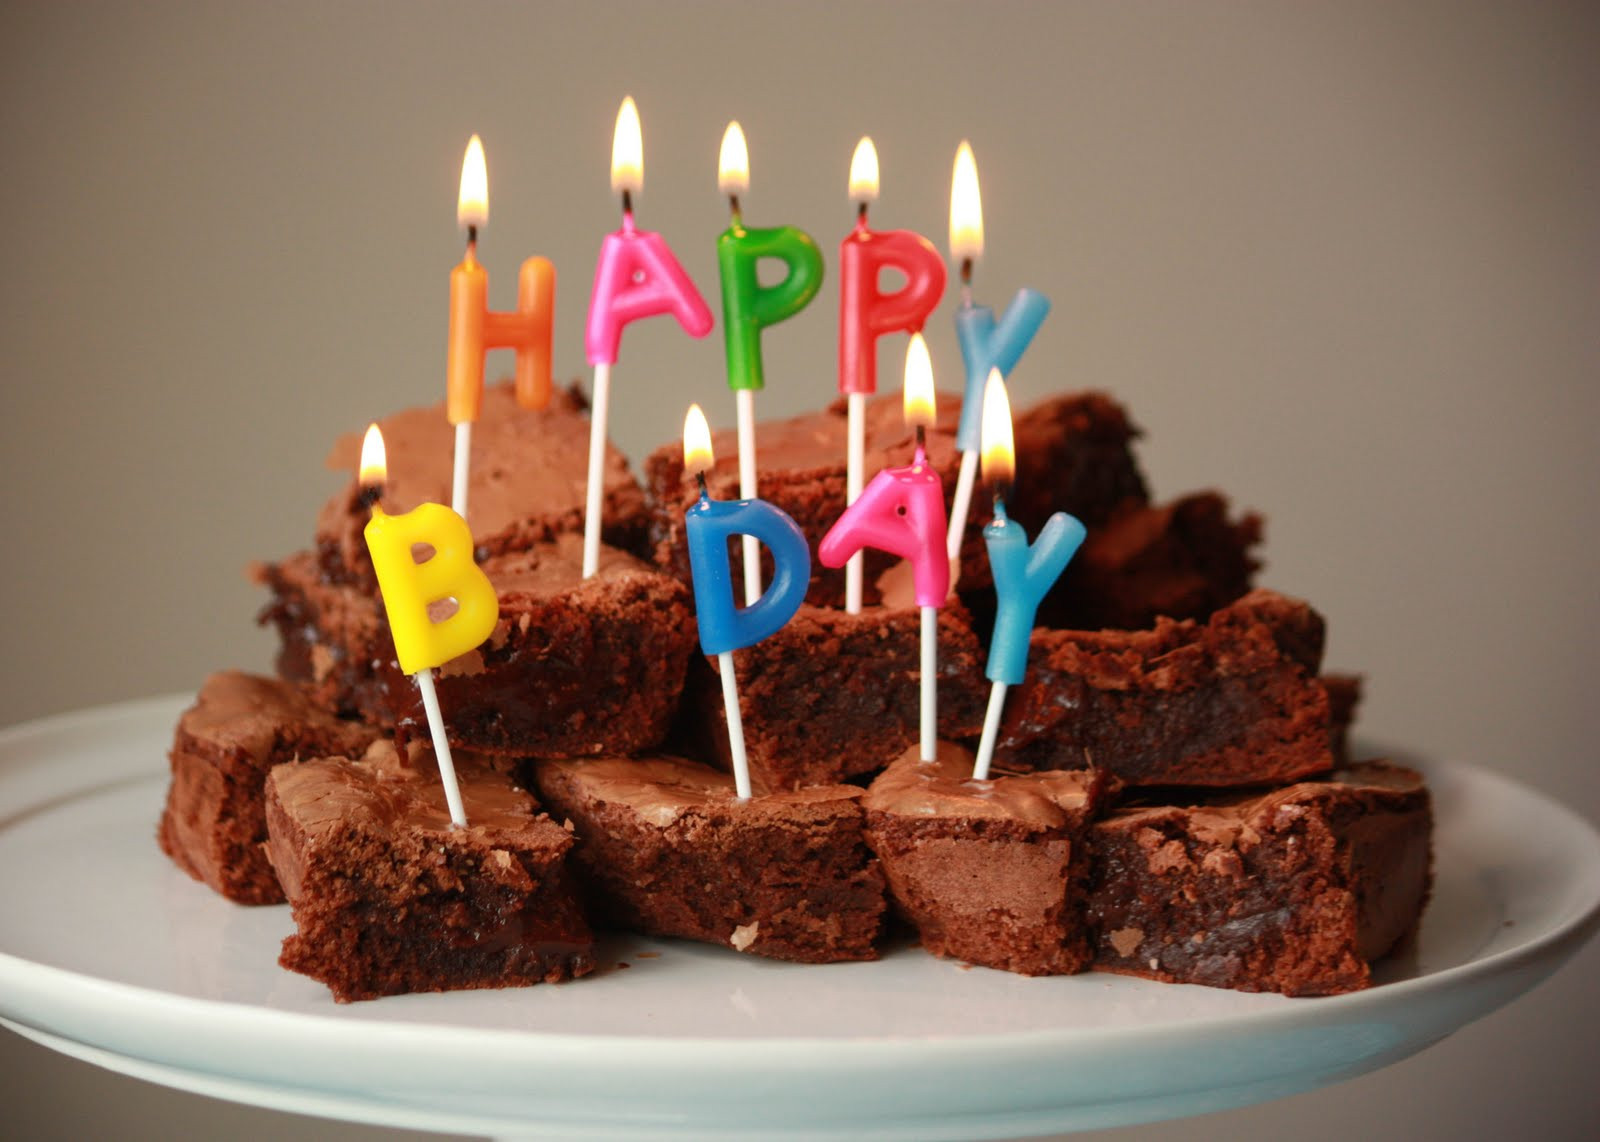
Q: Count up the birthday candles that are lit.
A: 9